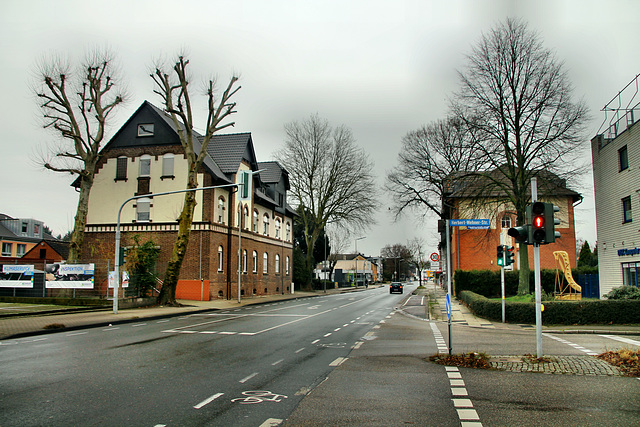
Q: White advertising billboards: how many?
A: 2